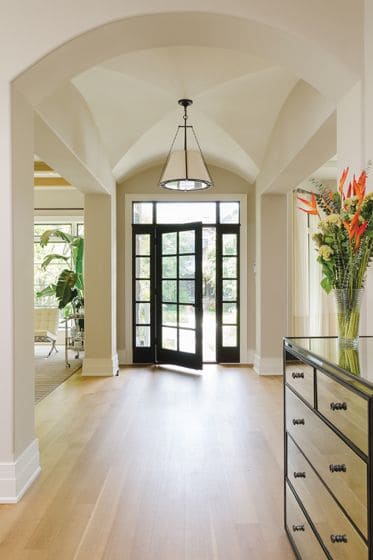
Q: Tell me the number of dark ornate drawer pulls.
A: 7